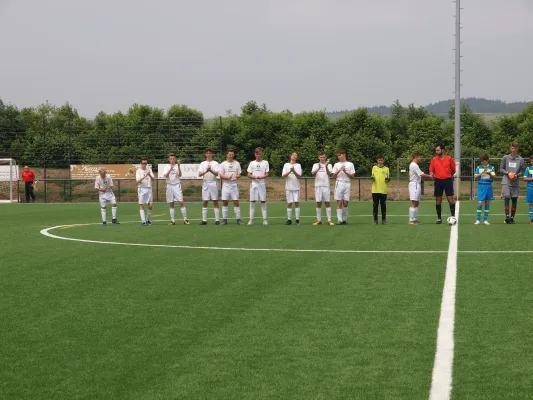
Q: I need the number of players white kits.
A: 10